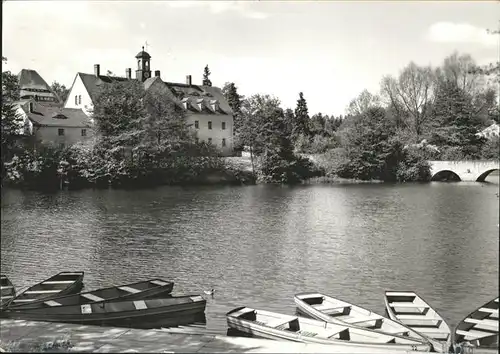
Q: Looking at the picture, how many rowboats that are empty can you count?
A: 8